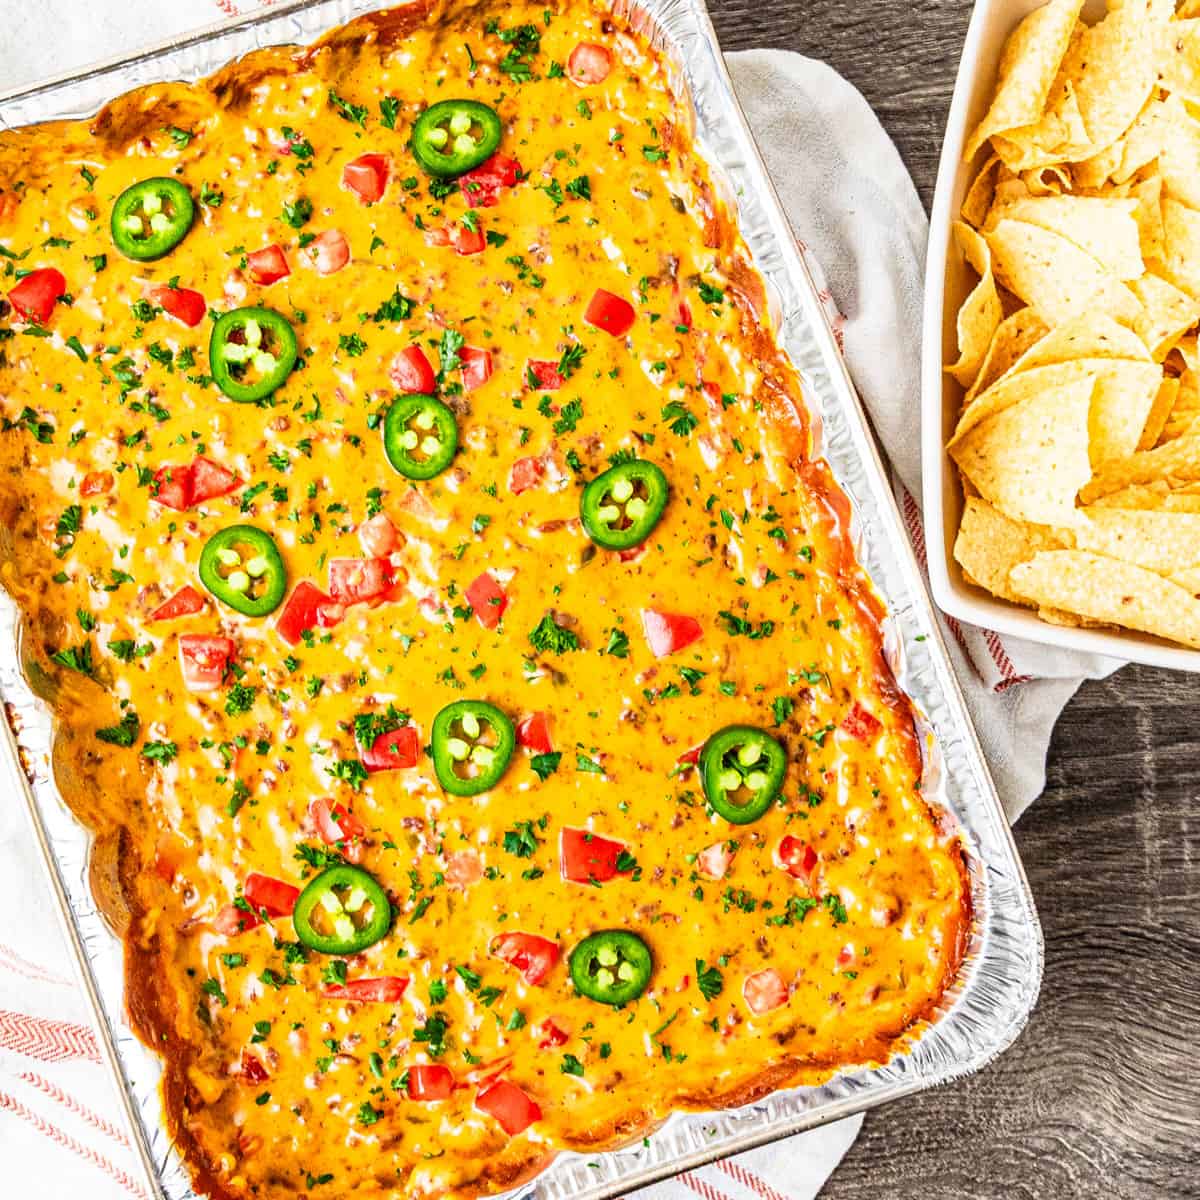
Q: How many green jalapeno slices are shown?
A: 10